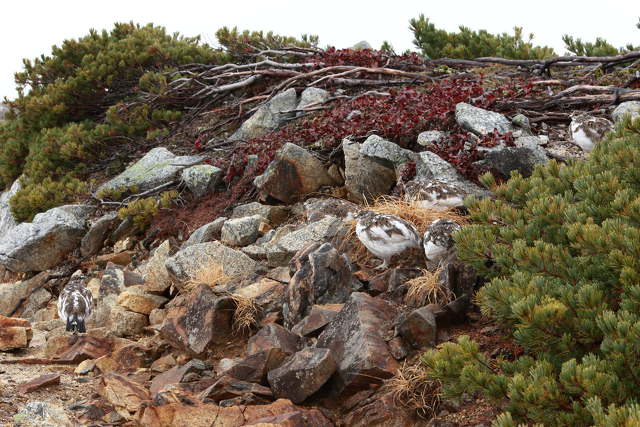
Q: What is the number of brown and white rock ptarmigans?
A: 5